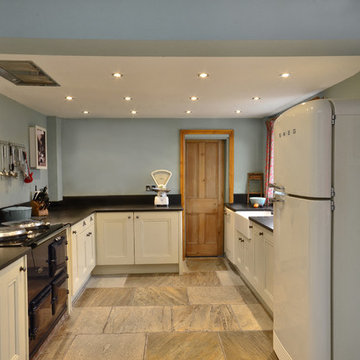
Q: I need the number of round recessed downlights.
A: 11